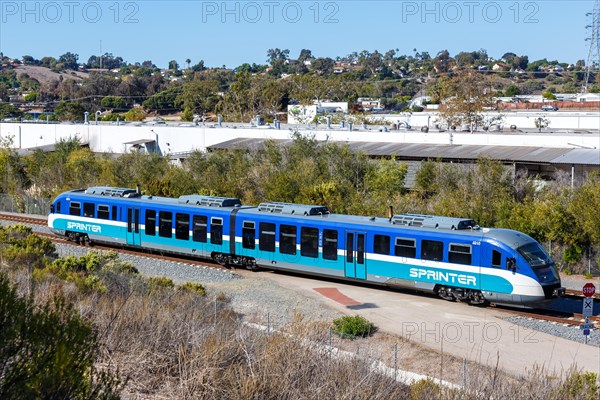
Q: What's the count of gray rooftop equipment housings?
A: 4